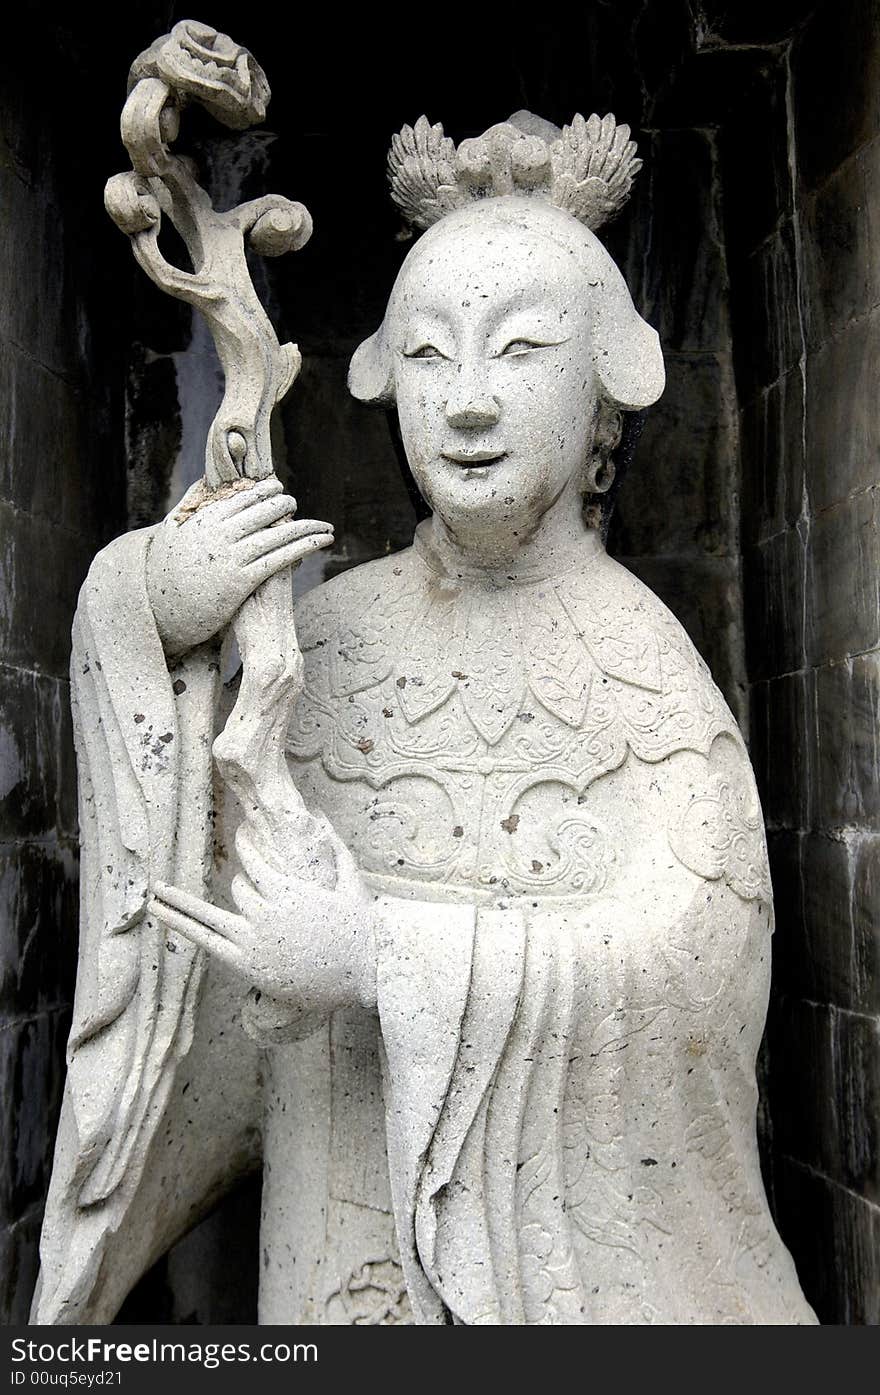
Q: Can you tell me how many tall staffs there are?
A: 1